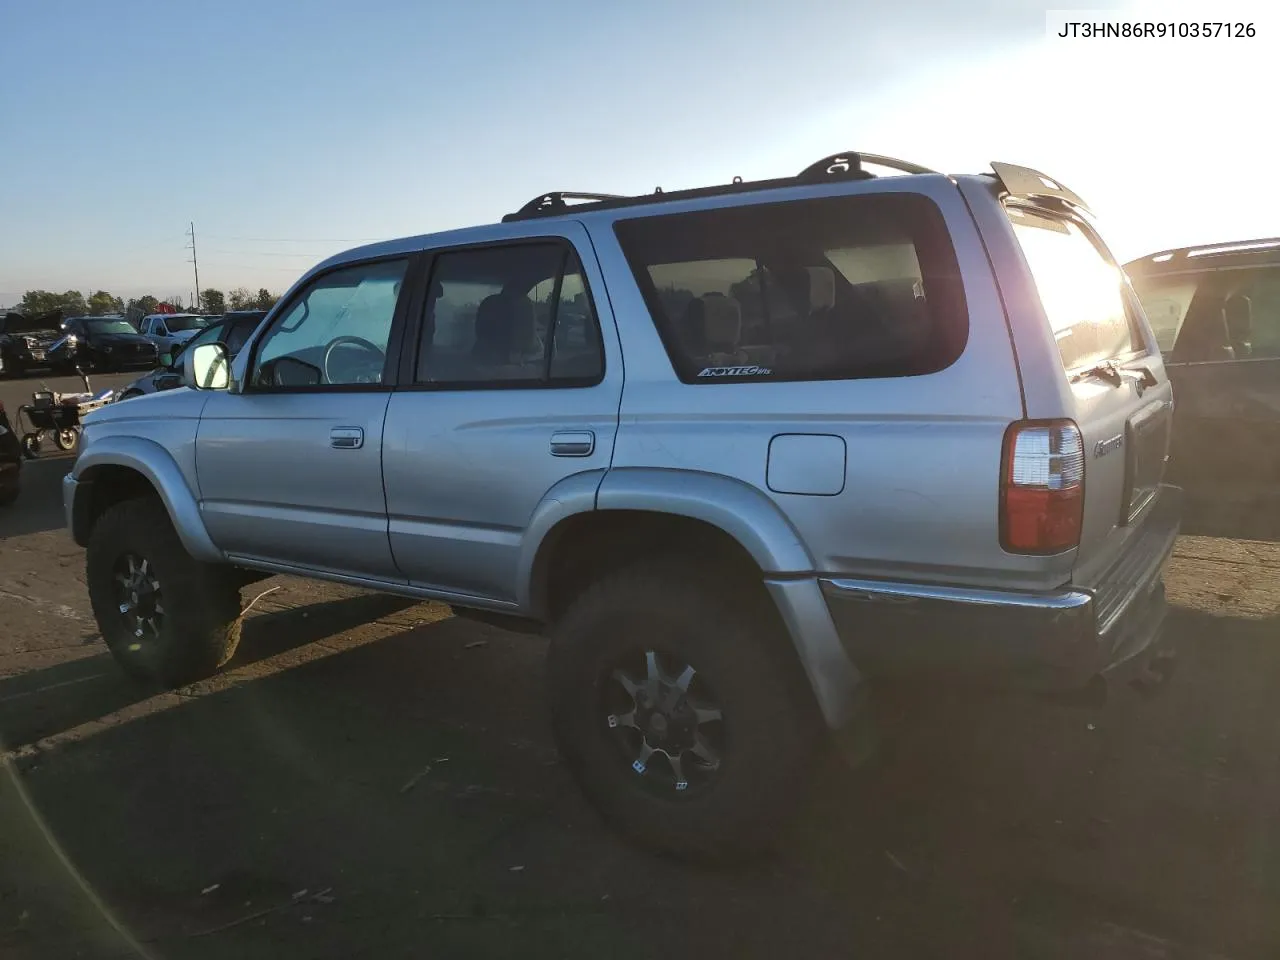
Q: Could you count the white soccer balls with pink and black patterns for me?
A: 0